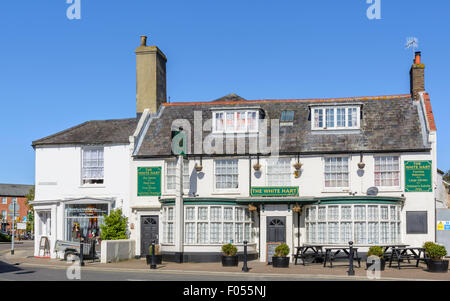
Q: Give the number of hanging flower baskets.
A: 6